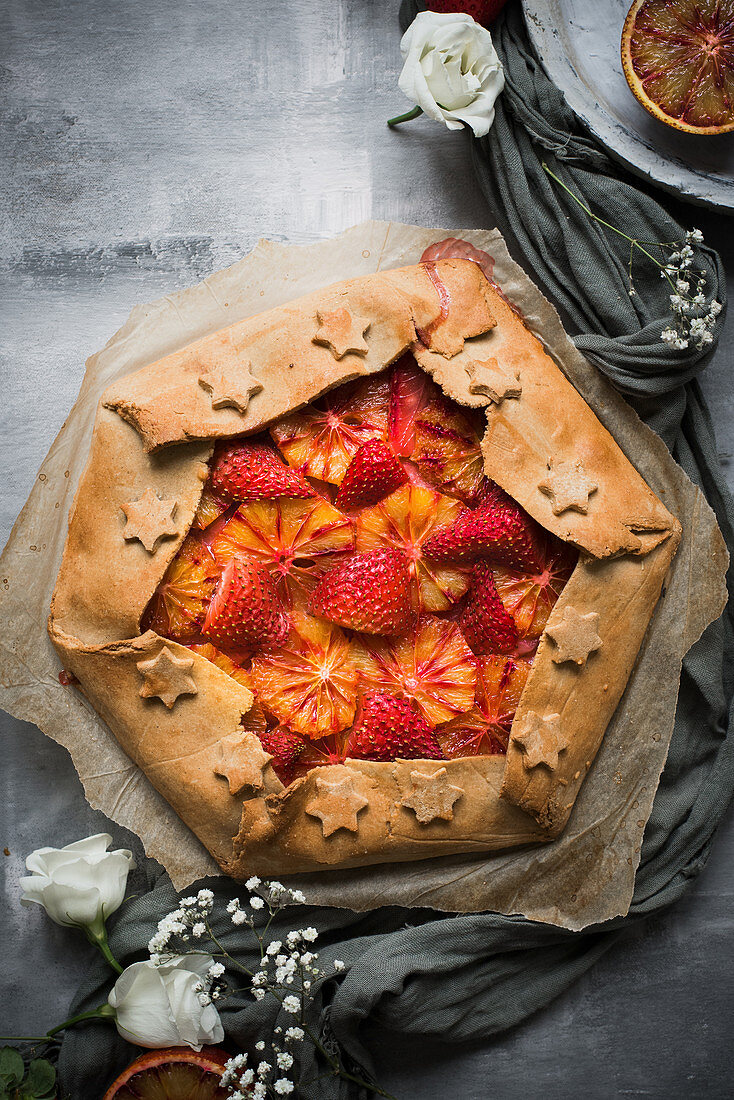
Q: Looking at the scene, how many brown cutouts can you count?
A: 11